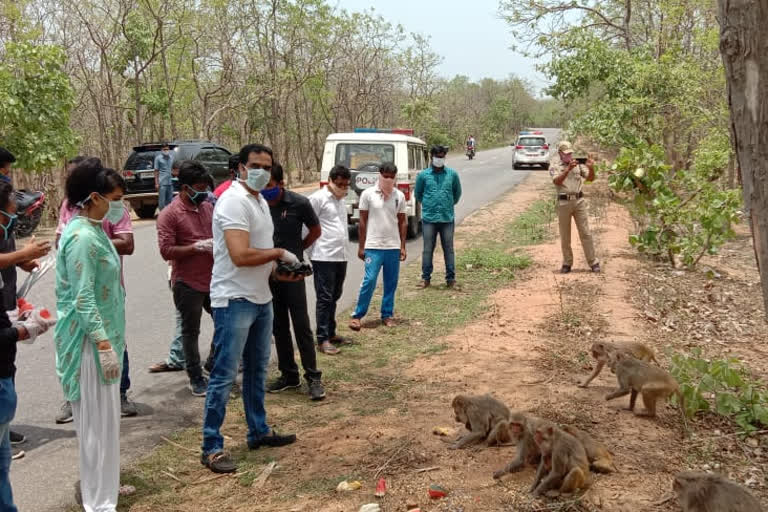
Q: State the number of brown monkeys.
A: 7